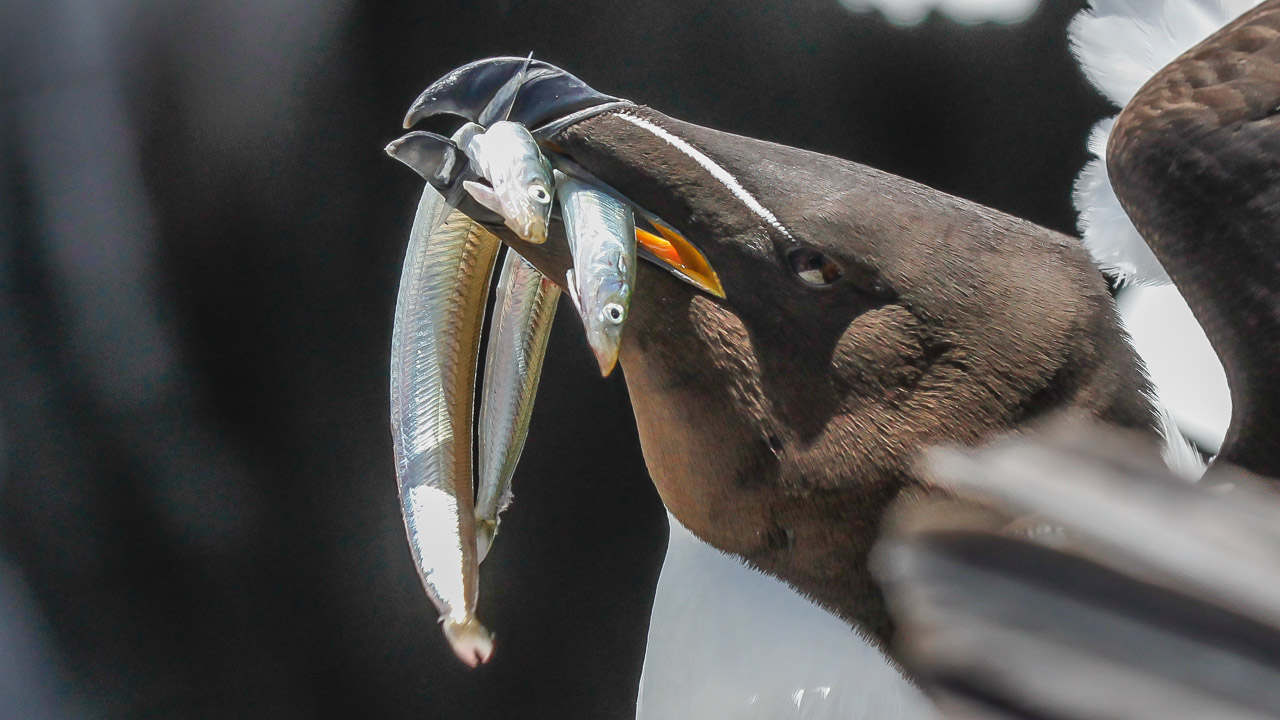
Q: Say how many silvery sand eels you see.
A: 2